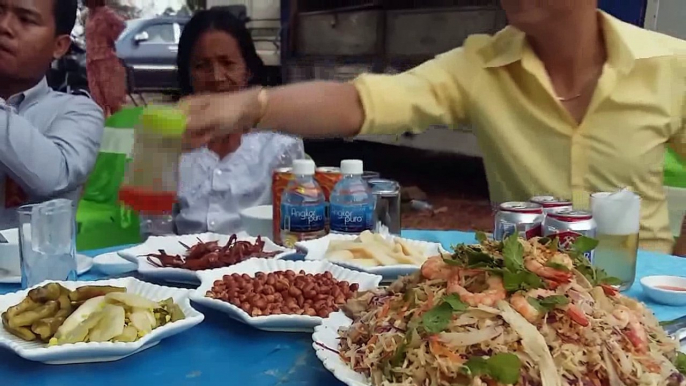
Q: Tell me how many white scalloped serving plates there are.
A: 5